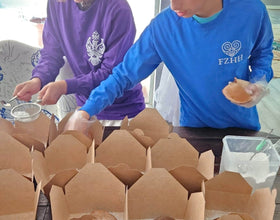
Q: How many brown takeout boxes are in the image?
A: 11